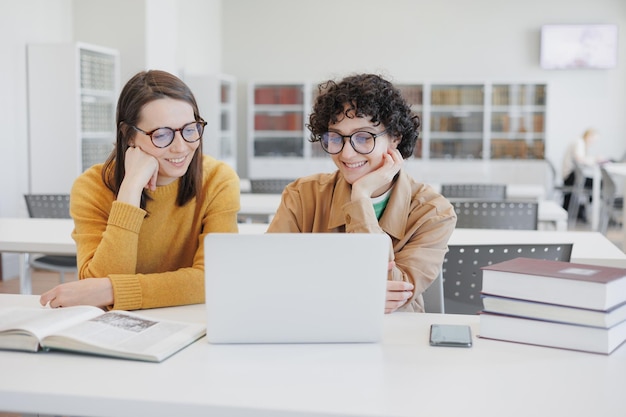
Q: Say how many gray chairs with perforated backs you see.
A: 5